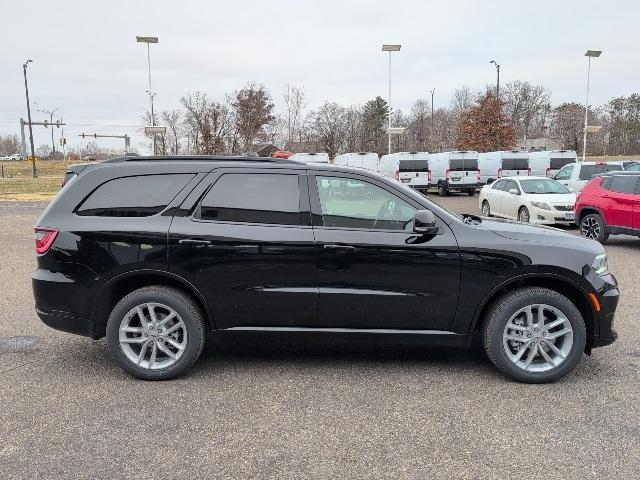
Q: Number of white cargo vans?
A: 6